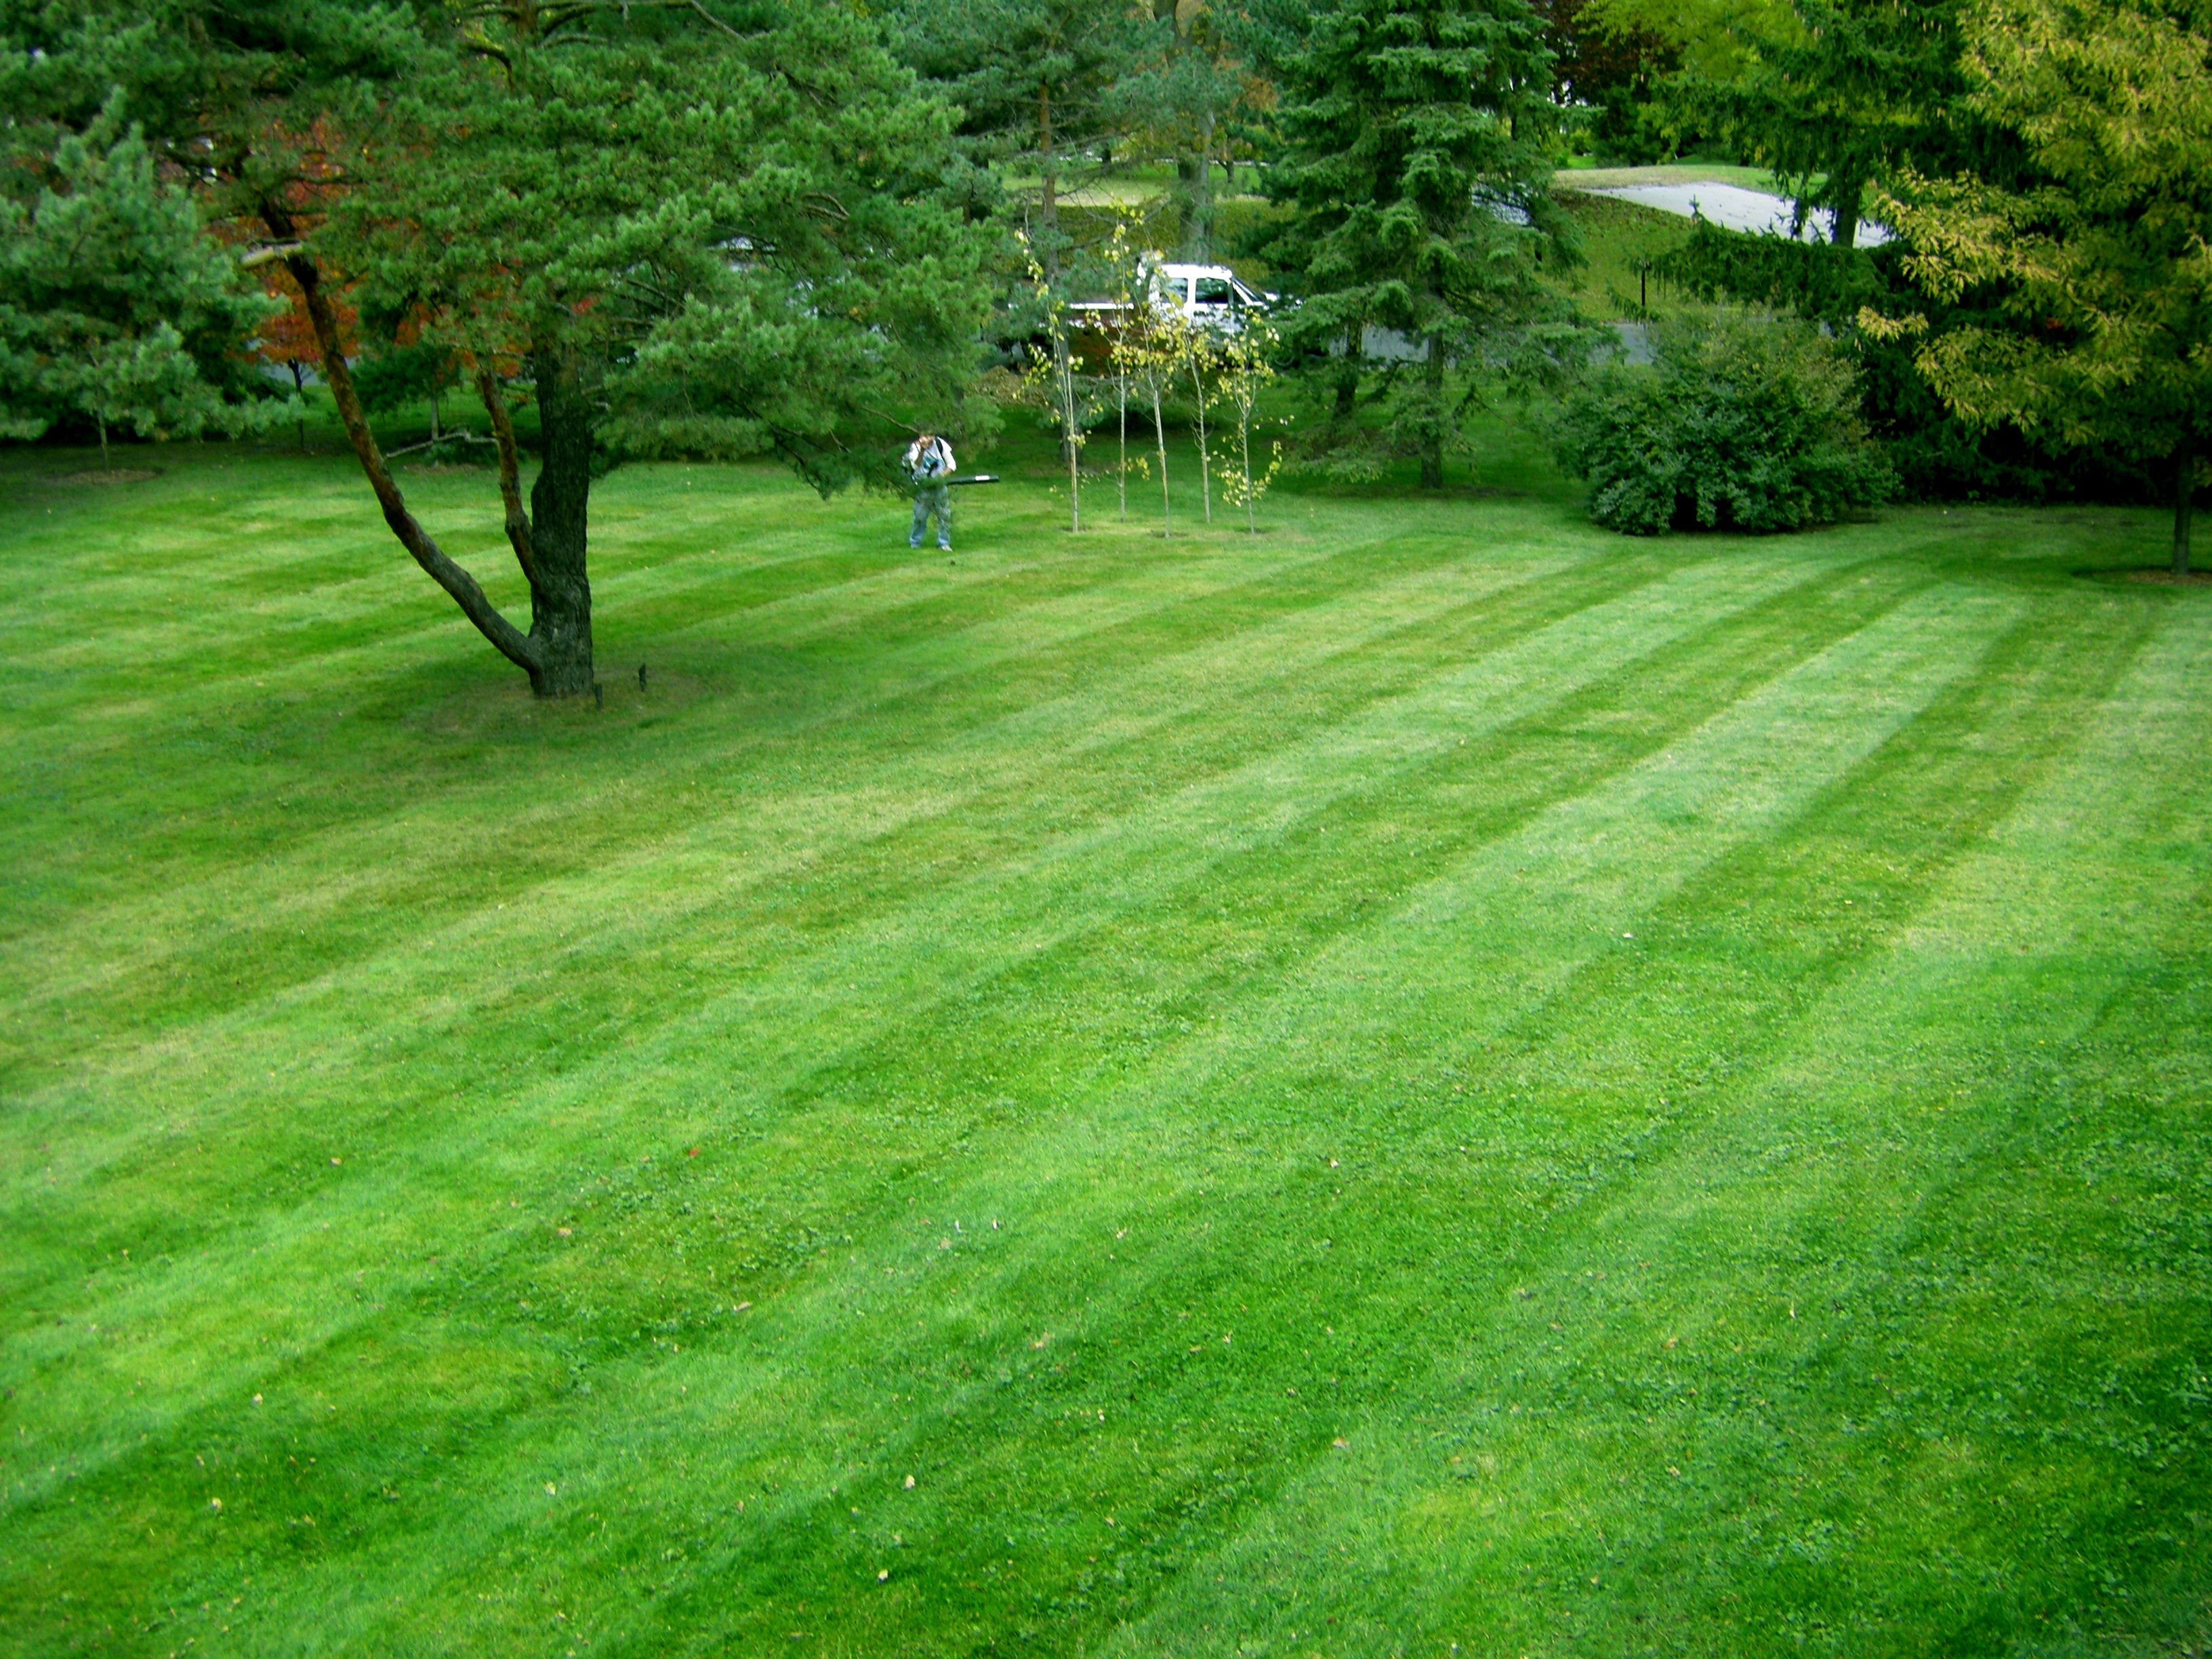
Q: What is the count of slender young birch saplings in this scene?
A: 5